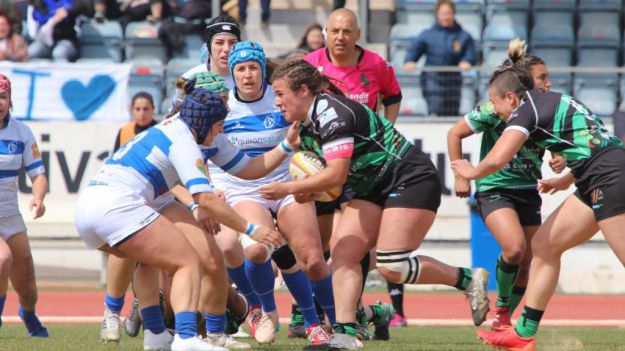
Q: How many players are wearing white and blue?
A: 5